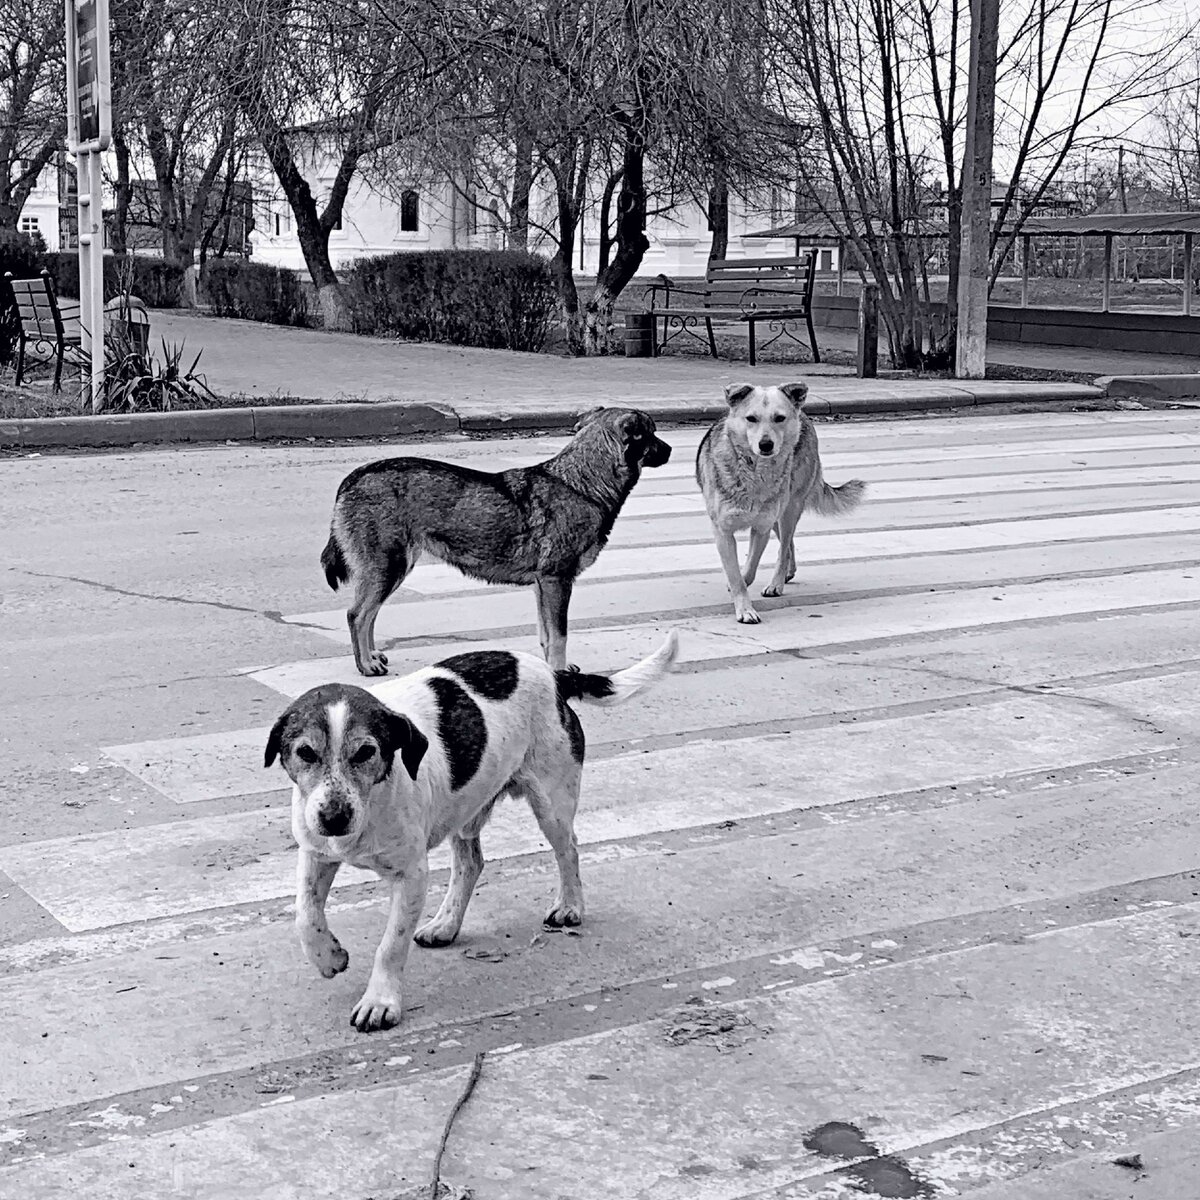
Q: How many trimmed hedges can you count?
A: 3